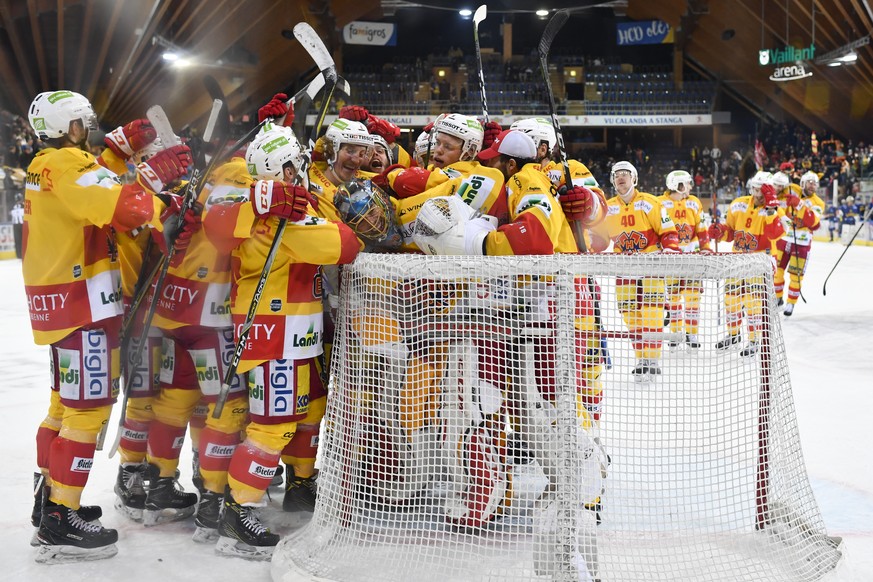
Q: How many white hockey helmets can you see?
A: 13